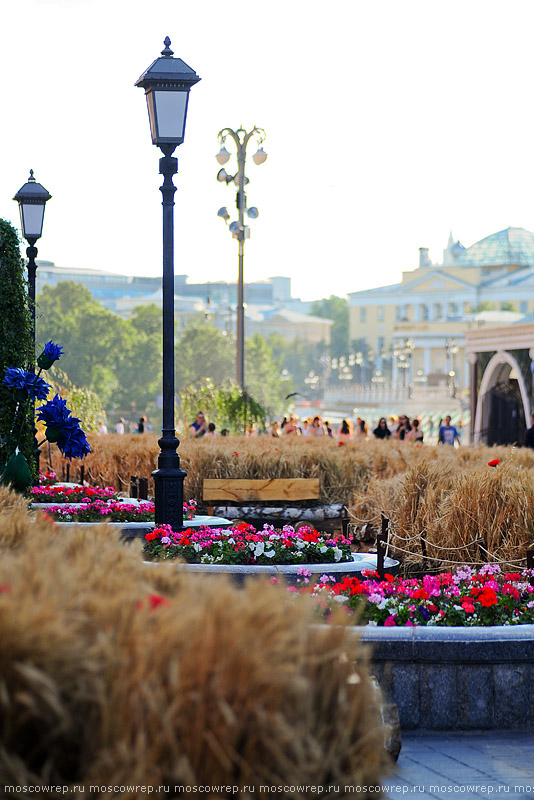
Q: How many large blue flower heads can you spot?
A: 3